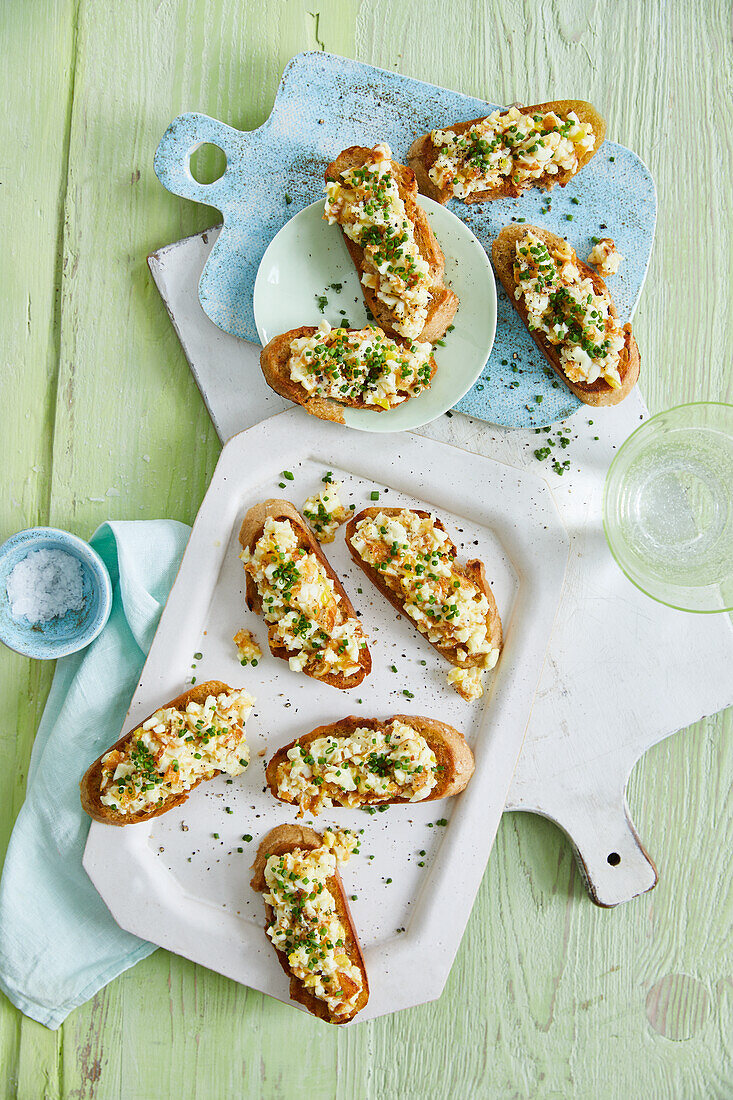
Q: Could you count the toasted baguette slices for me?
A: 9